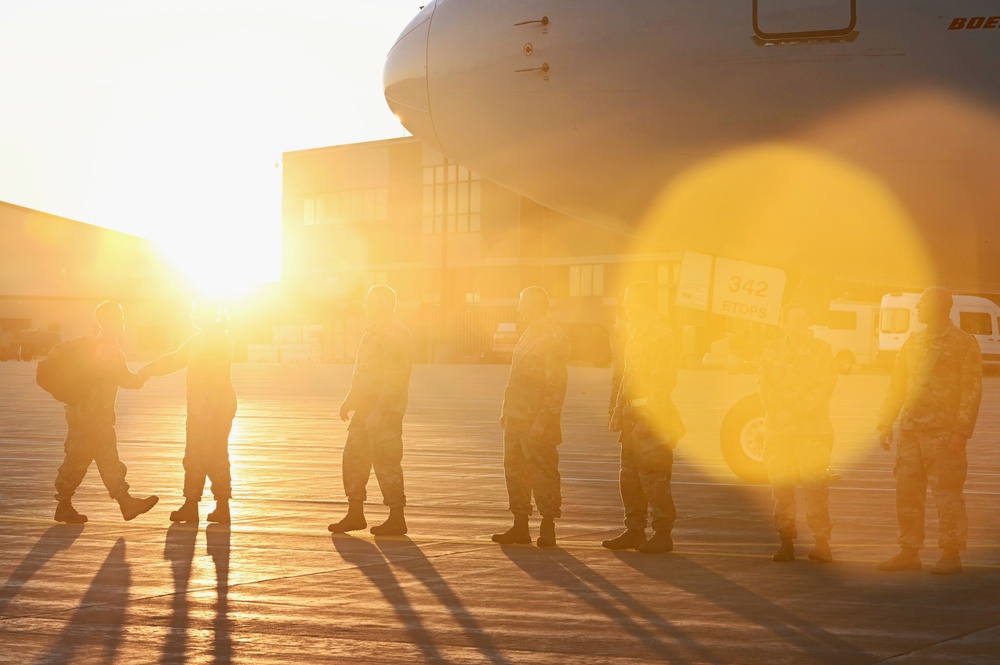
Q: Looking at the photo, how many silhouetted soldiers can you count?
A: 7